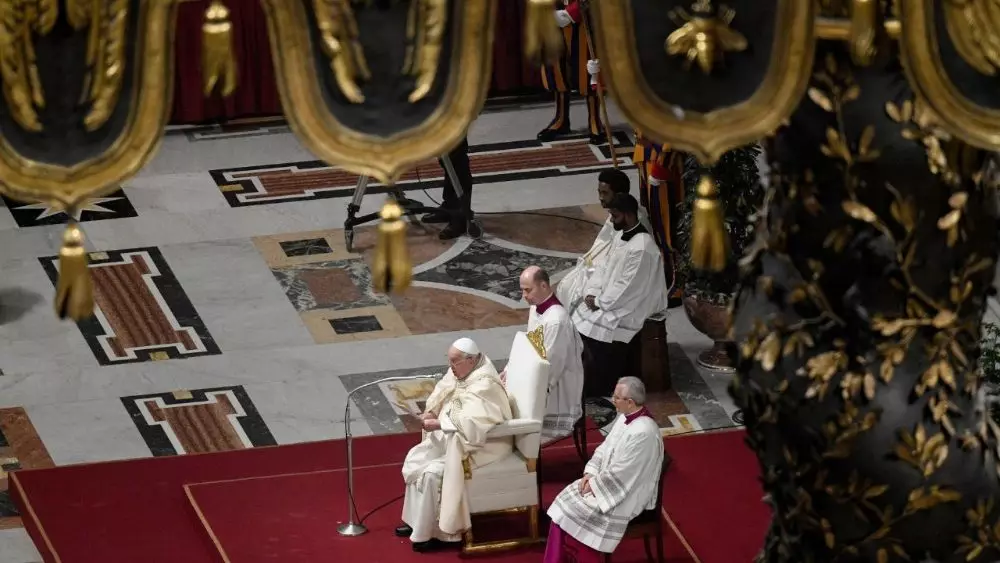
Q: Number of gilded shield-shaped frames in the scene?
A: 4